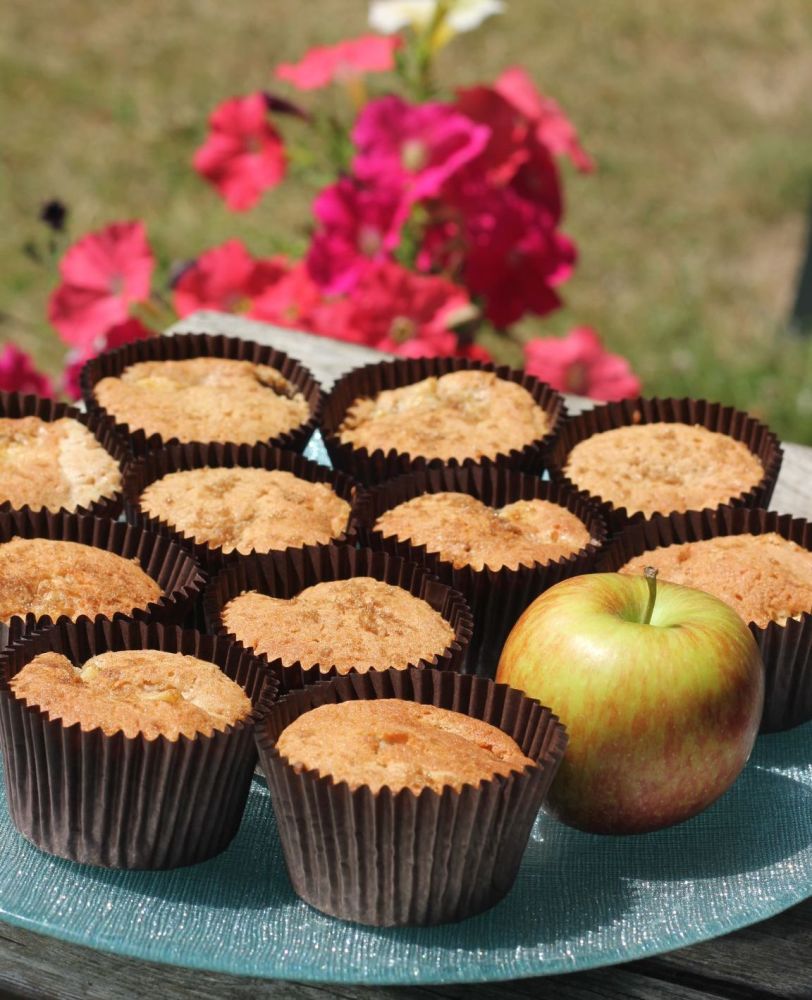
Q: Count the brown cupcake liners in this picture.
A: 11